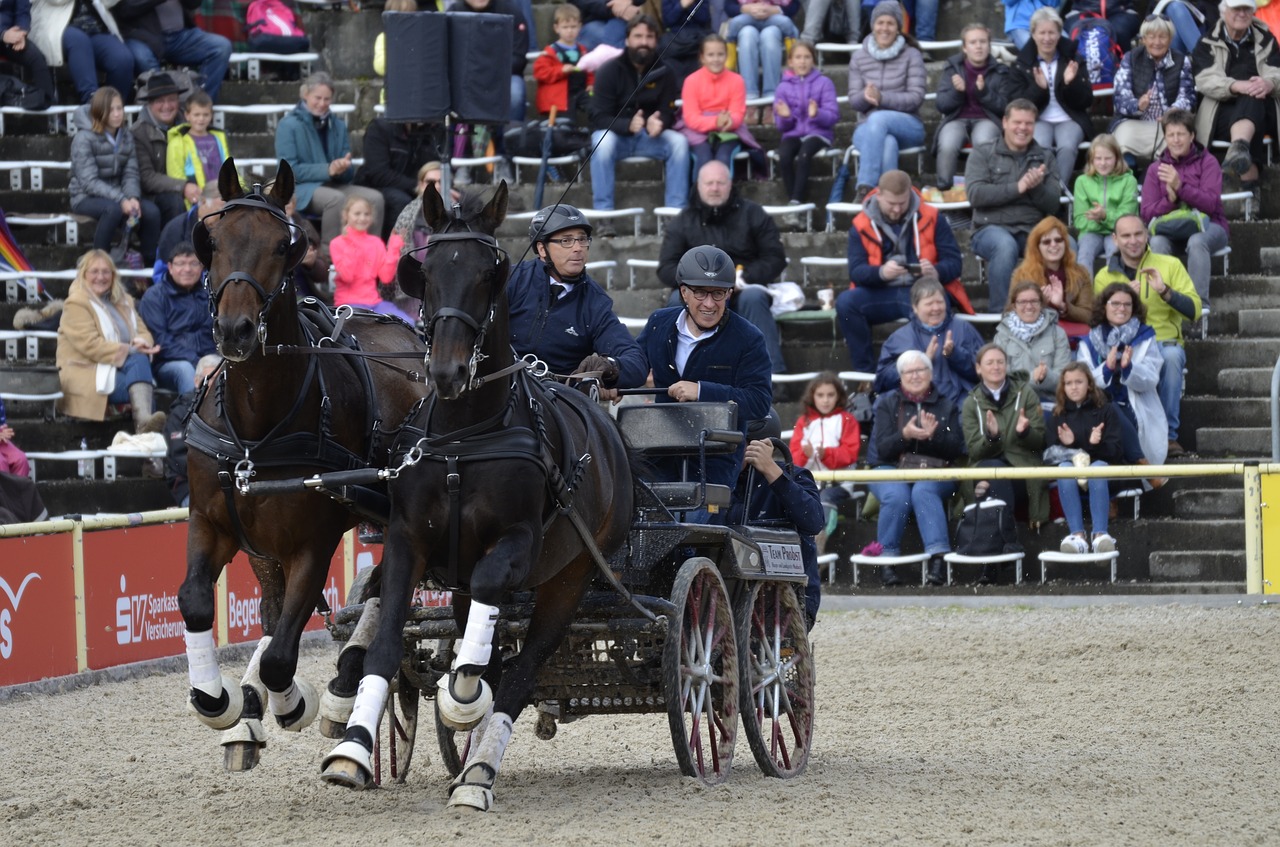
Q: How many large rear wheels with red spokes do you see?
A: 2